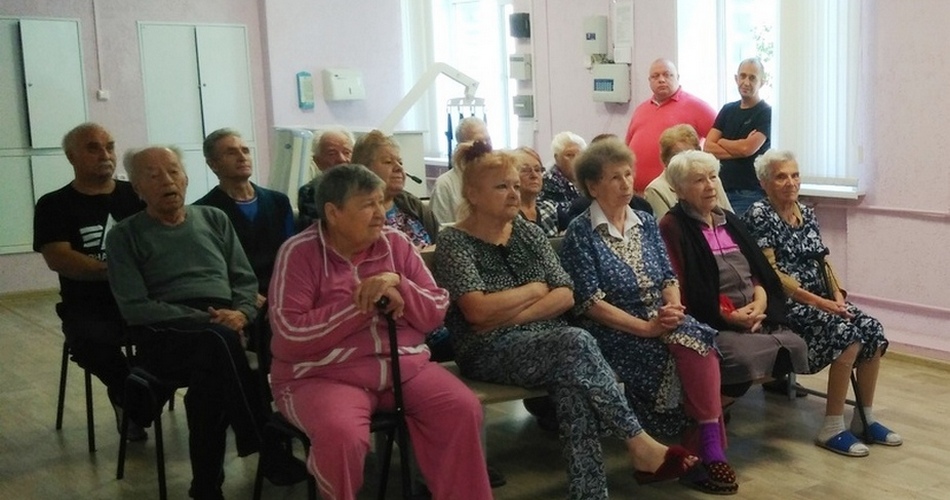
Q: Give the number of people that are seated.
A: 15